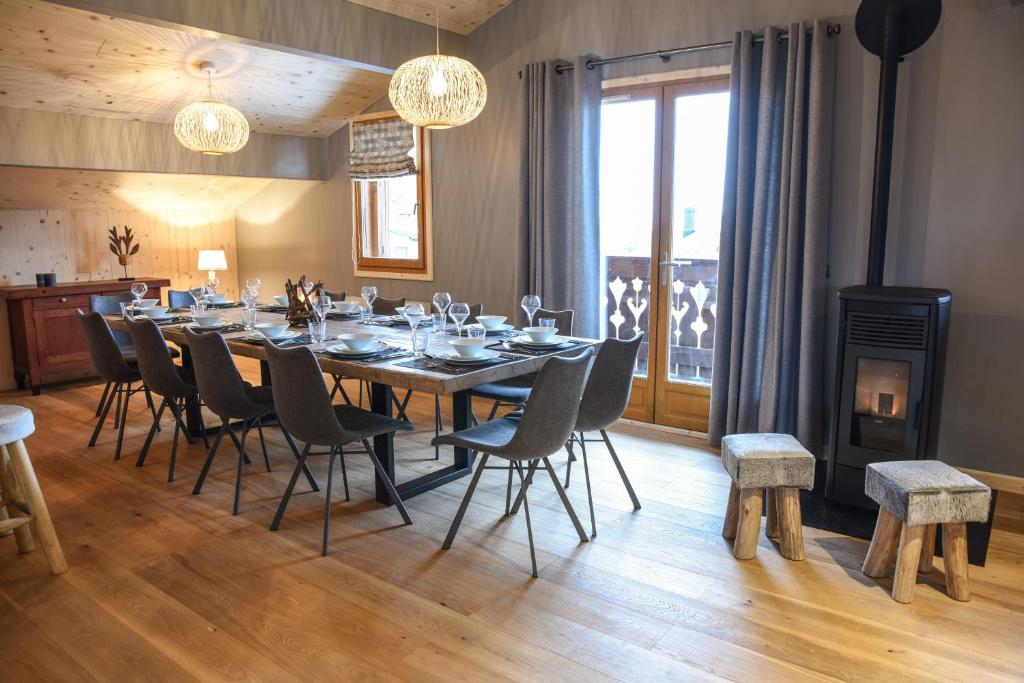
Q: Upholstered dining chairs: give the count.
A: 12